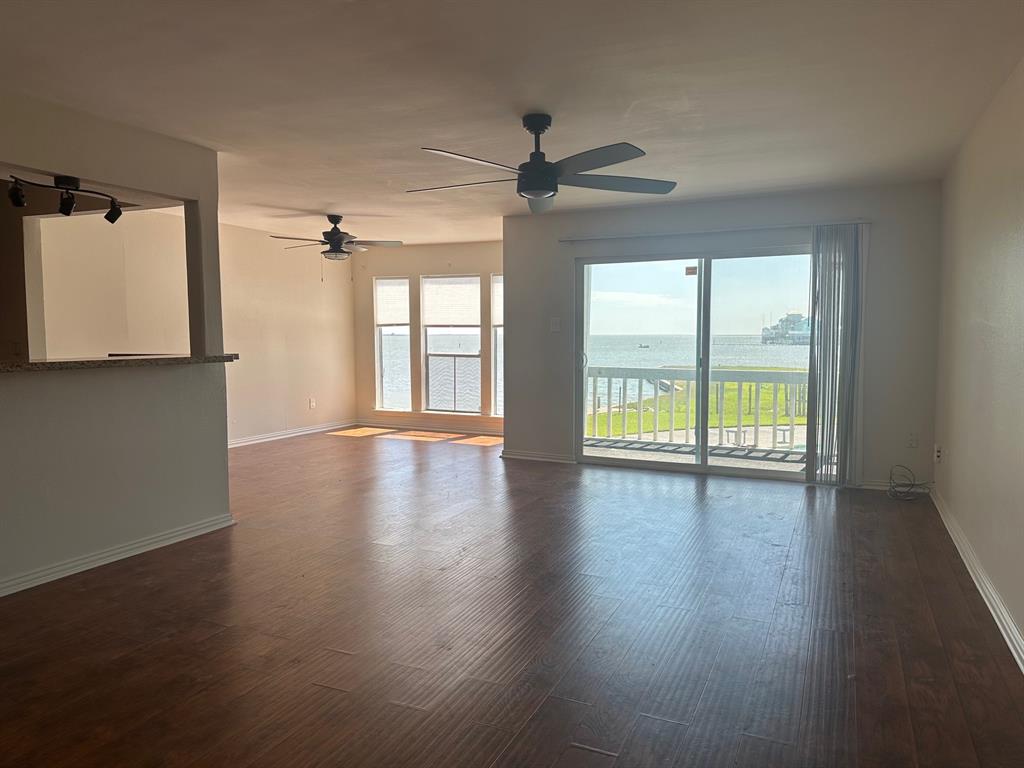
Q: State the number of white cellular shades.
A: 3